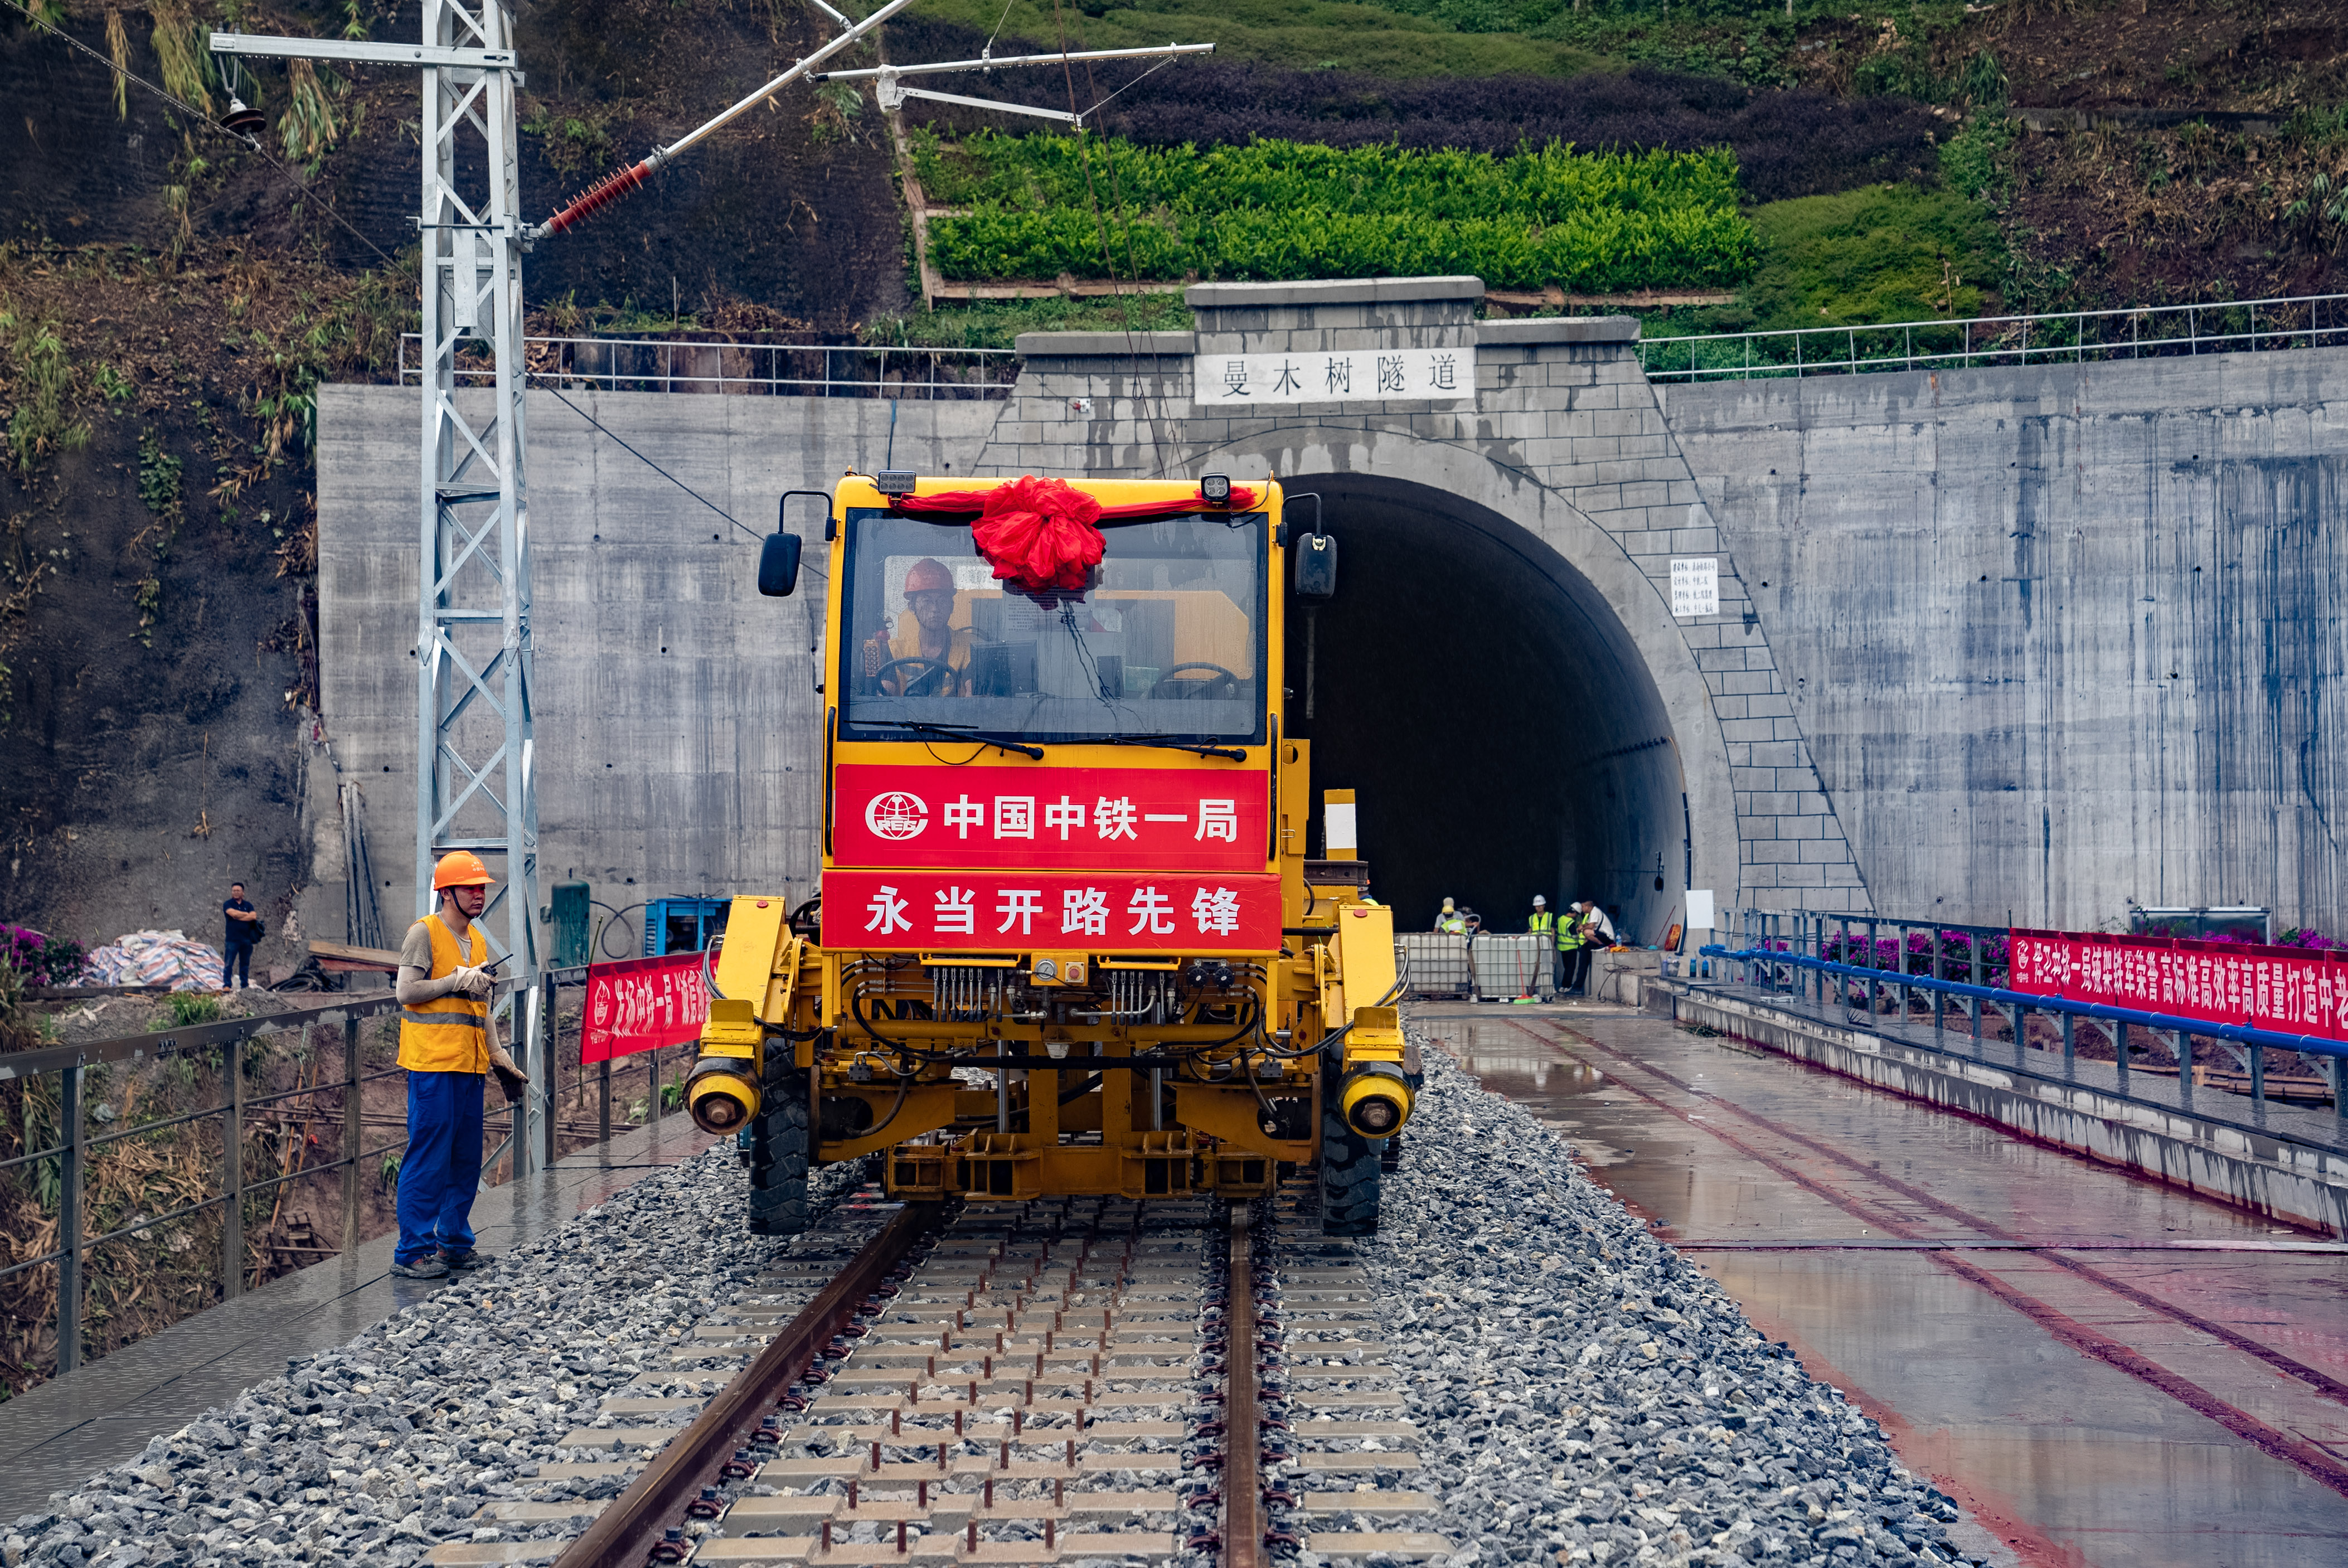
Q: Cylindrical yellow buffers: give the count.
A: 2